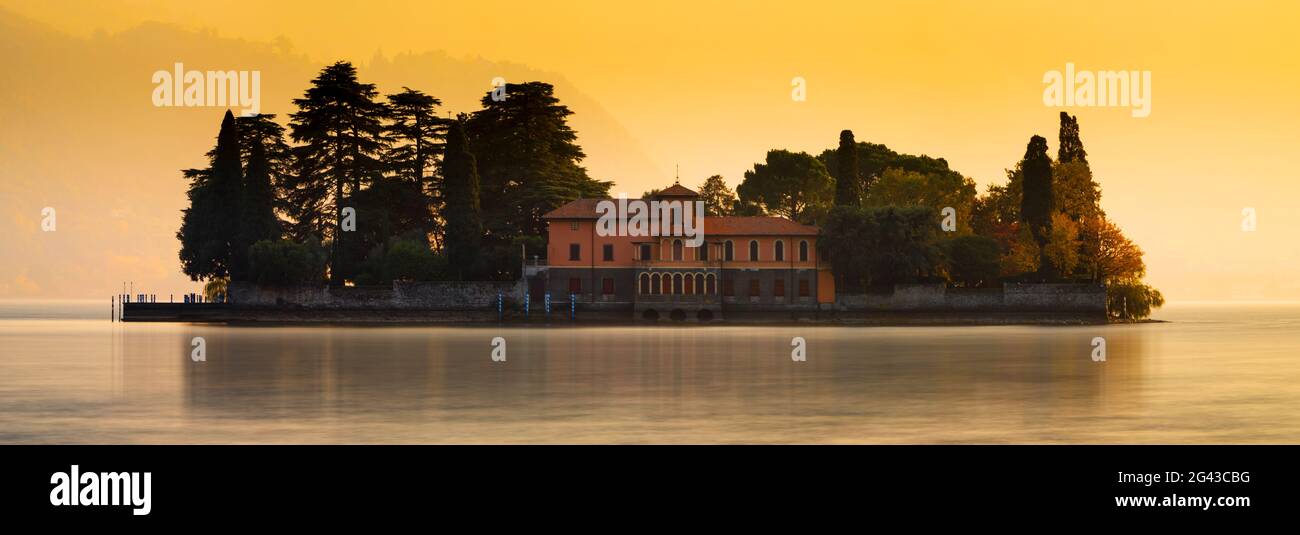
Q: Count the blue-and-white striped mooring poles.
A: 4